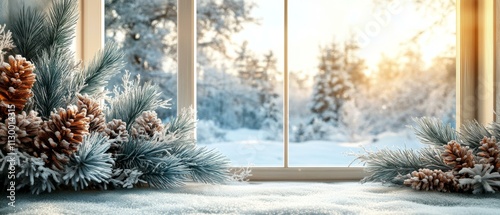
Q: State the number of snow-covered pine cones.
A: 9